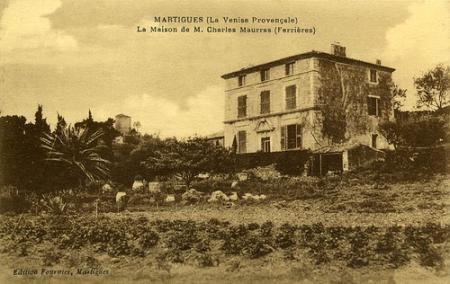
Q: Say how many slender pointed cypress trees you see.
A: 3